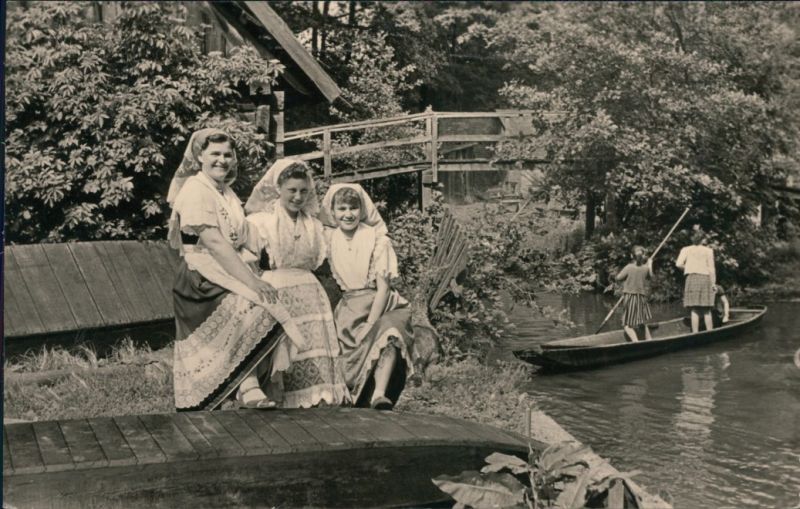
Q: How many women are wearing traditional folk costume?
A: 3